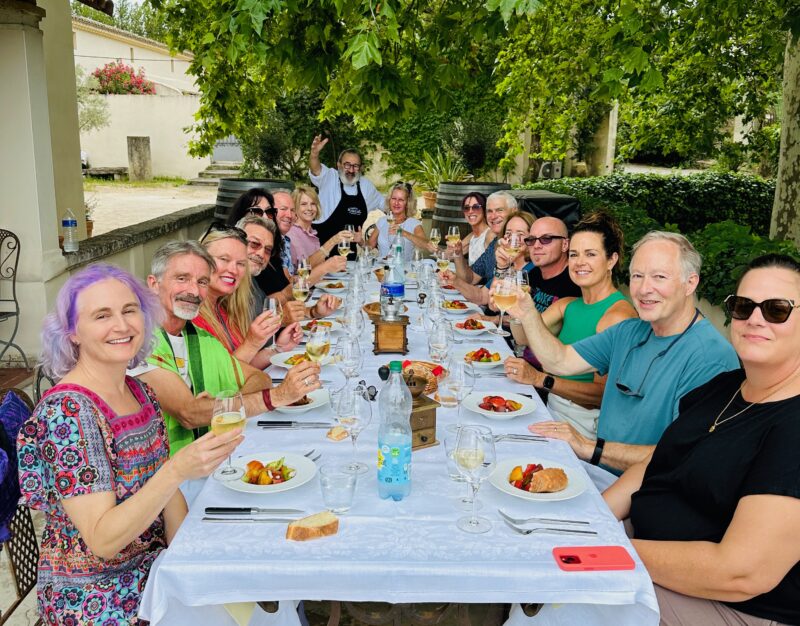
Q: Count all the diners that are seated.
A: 15